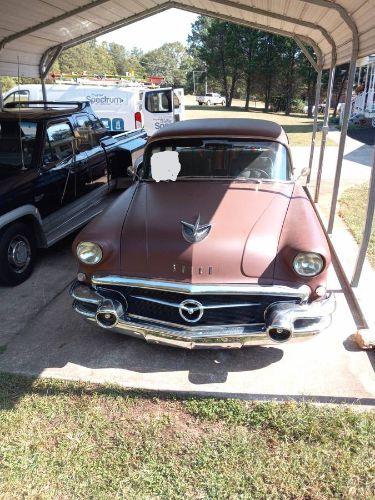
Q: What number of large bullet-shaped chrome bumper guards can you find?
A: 2